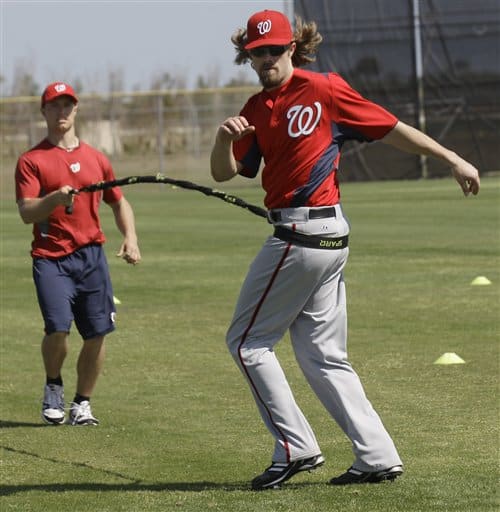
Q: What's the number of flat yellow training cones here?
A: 3